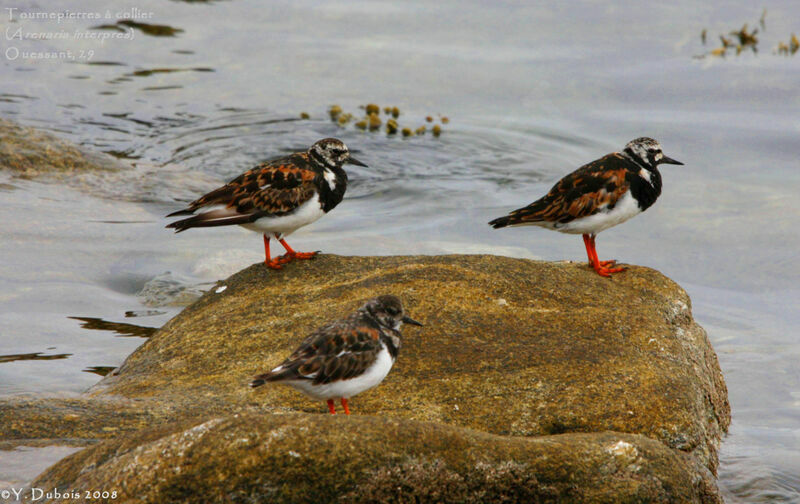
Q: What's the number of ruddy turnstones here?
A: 3